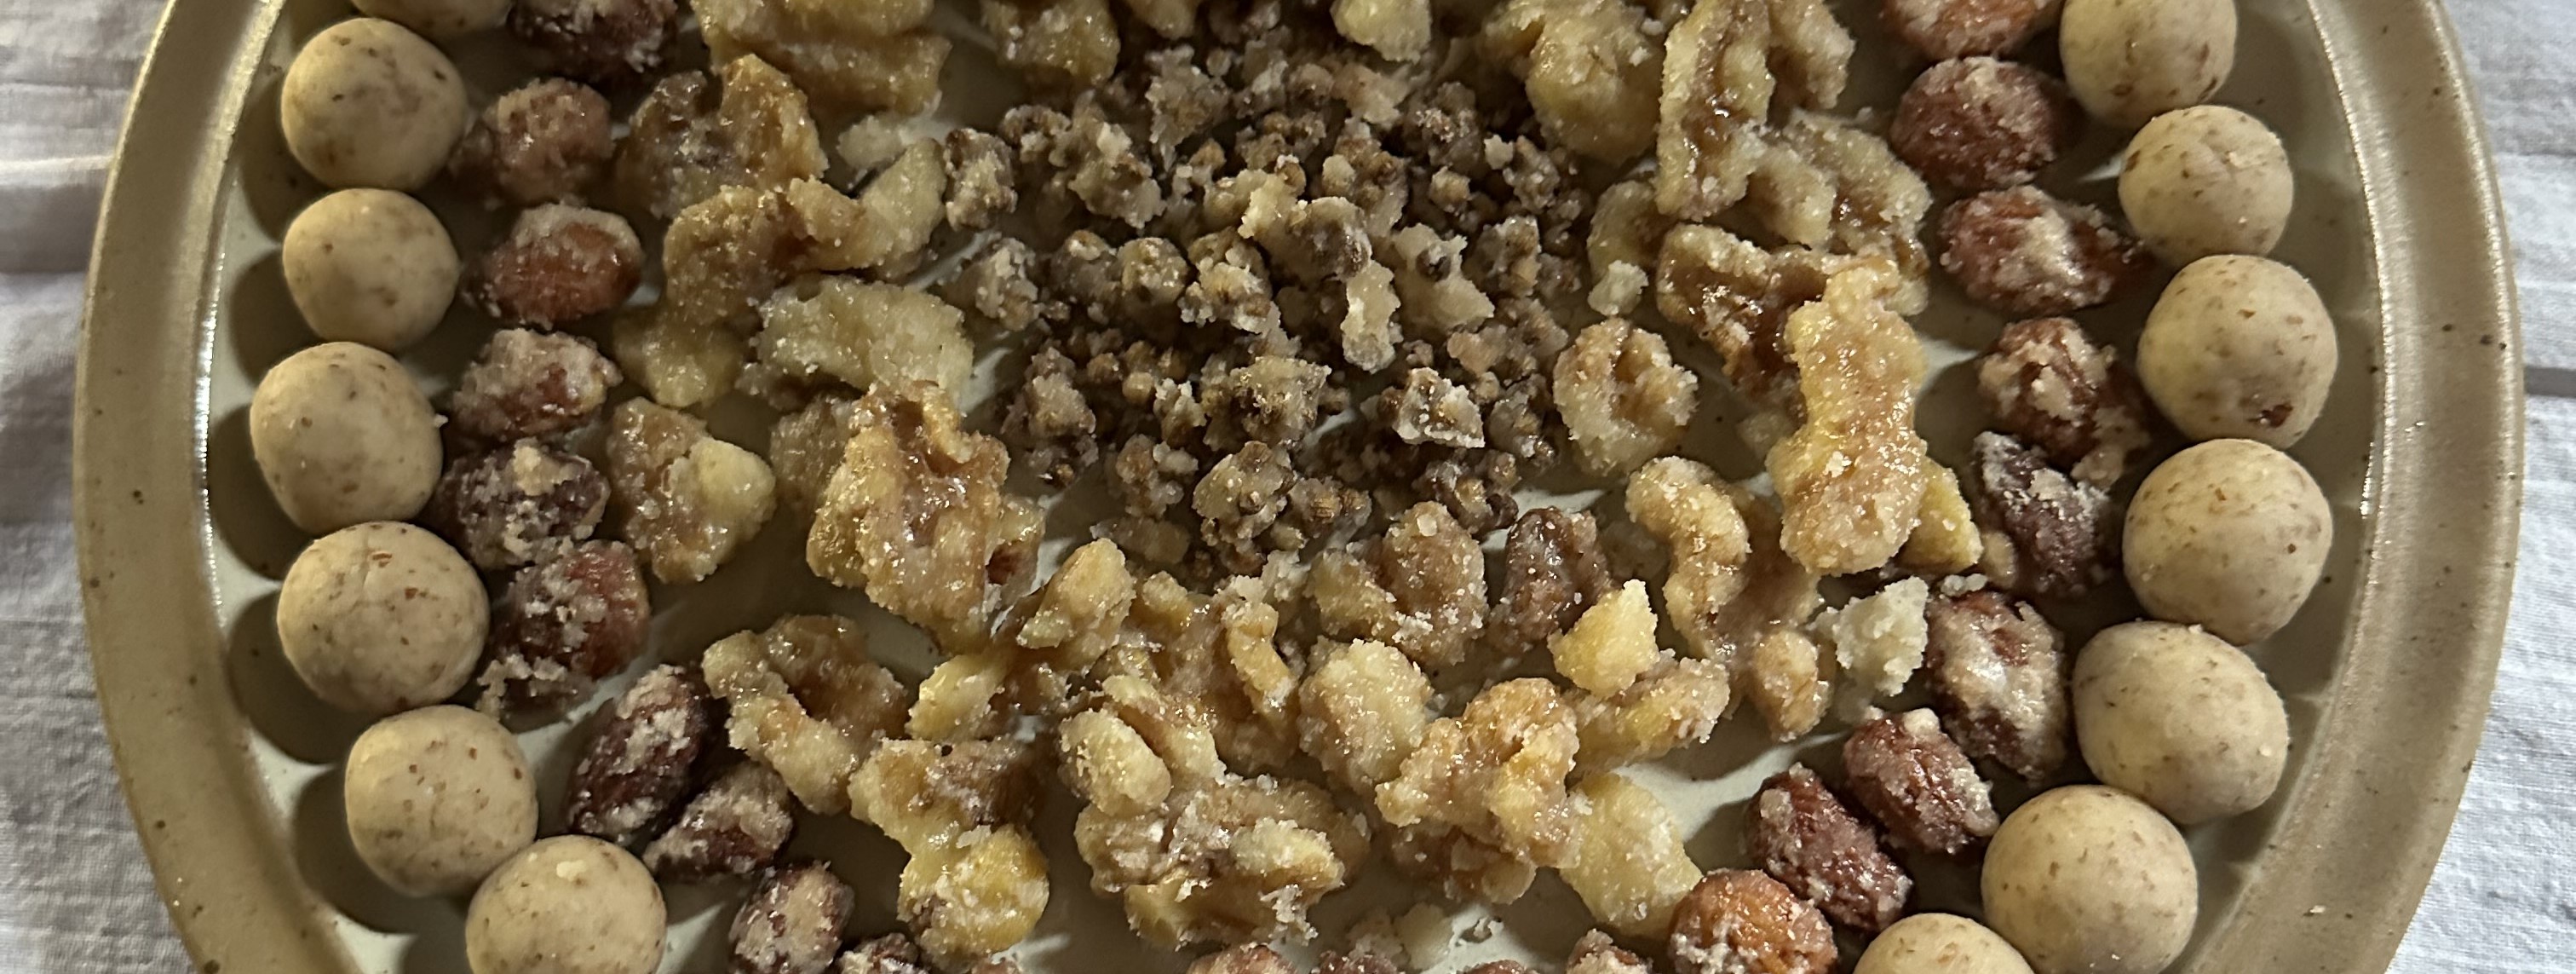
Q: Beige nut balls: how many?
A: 14